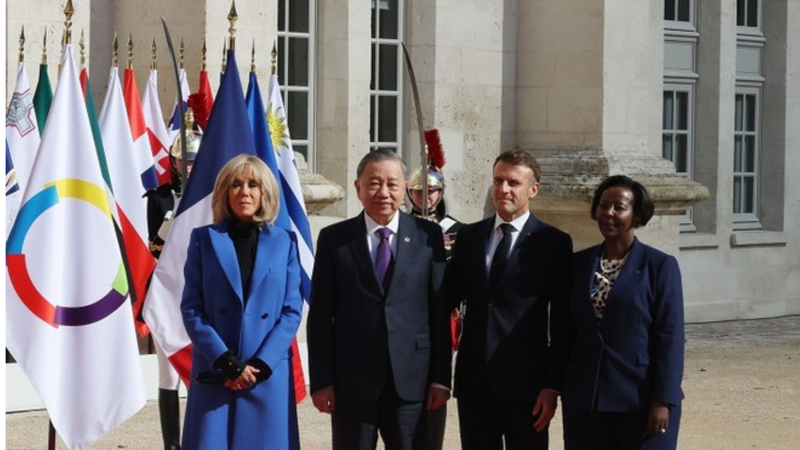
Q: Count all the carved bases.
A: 2